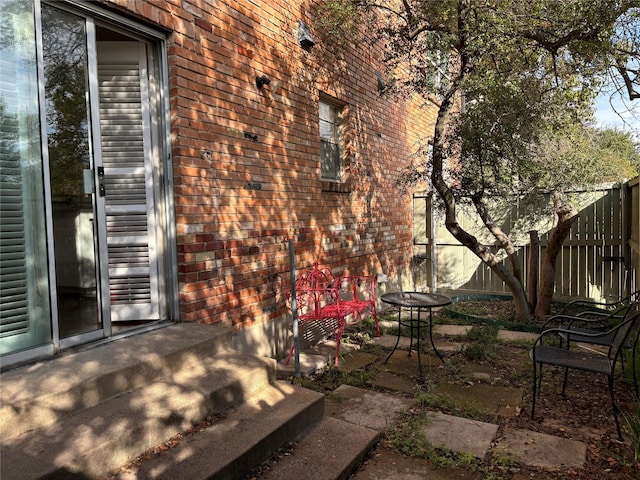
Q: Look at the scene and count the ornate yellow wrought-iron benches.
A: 0